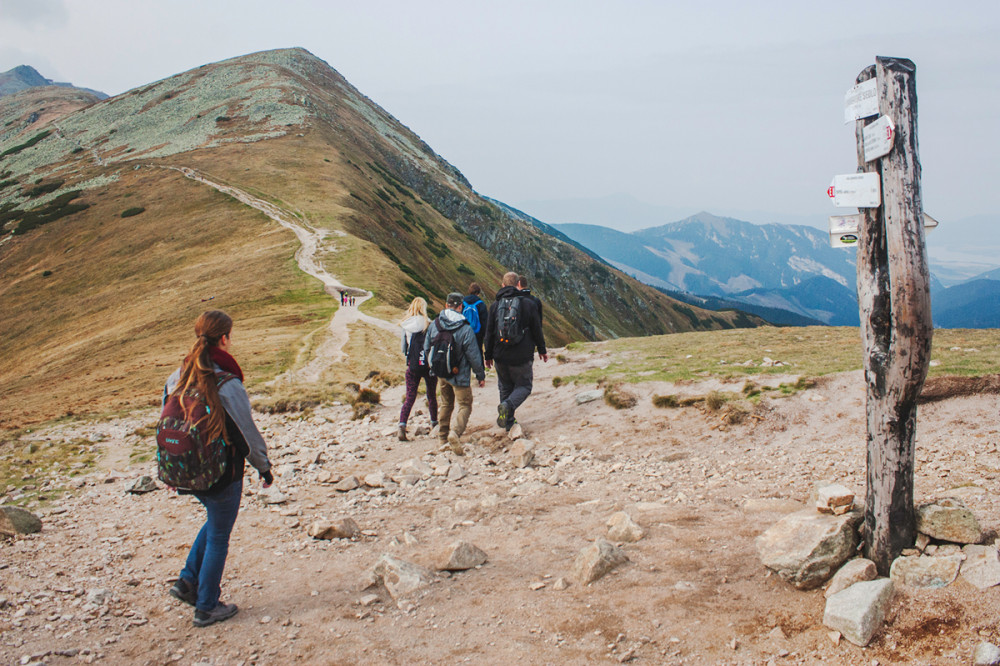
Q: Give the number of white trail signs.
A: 4